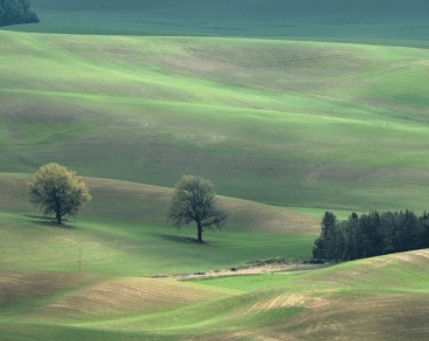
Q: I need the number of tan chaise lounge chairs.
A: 0